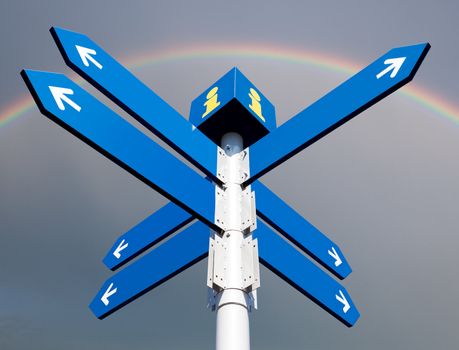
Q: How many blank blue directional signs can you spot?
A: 7